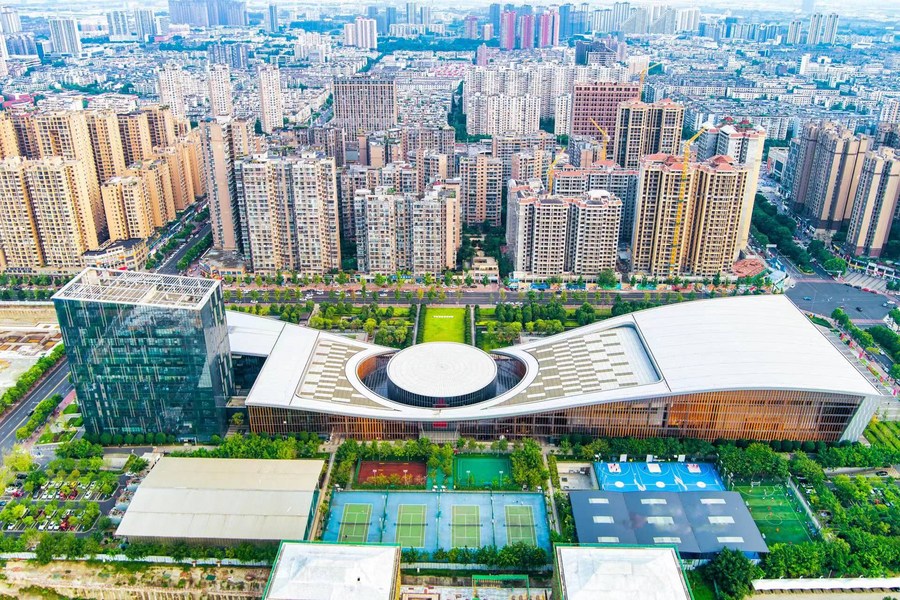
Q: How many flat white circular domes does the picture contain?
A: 1